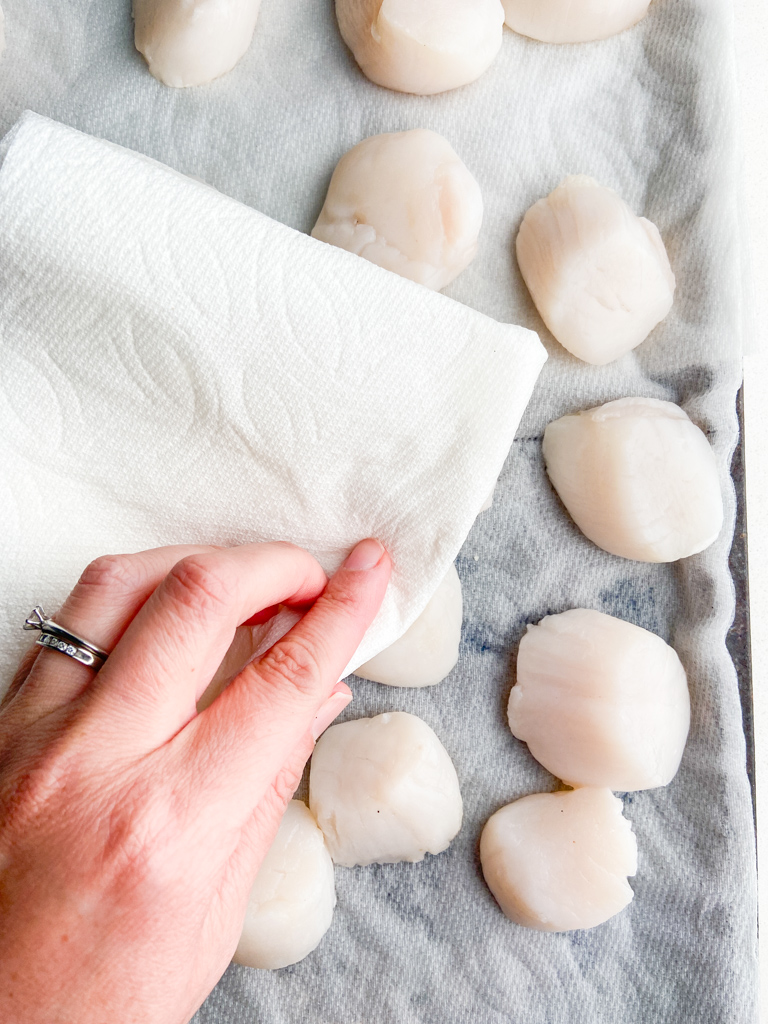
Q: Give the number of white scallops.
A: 11